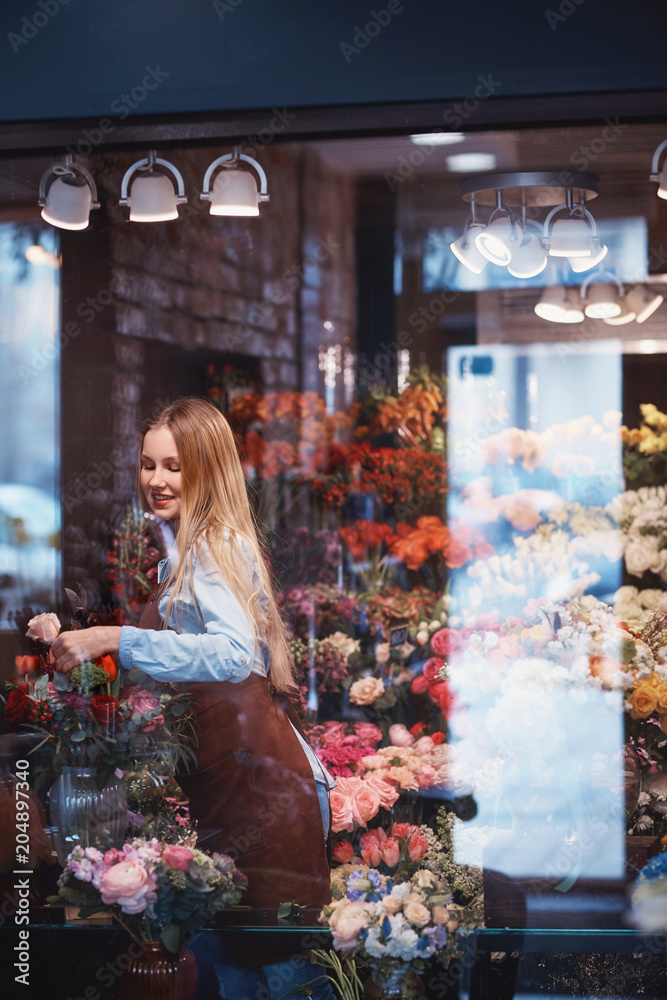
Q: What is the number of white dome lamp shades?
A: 14